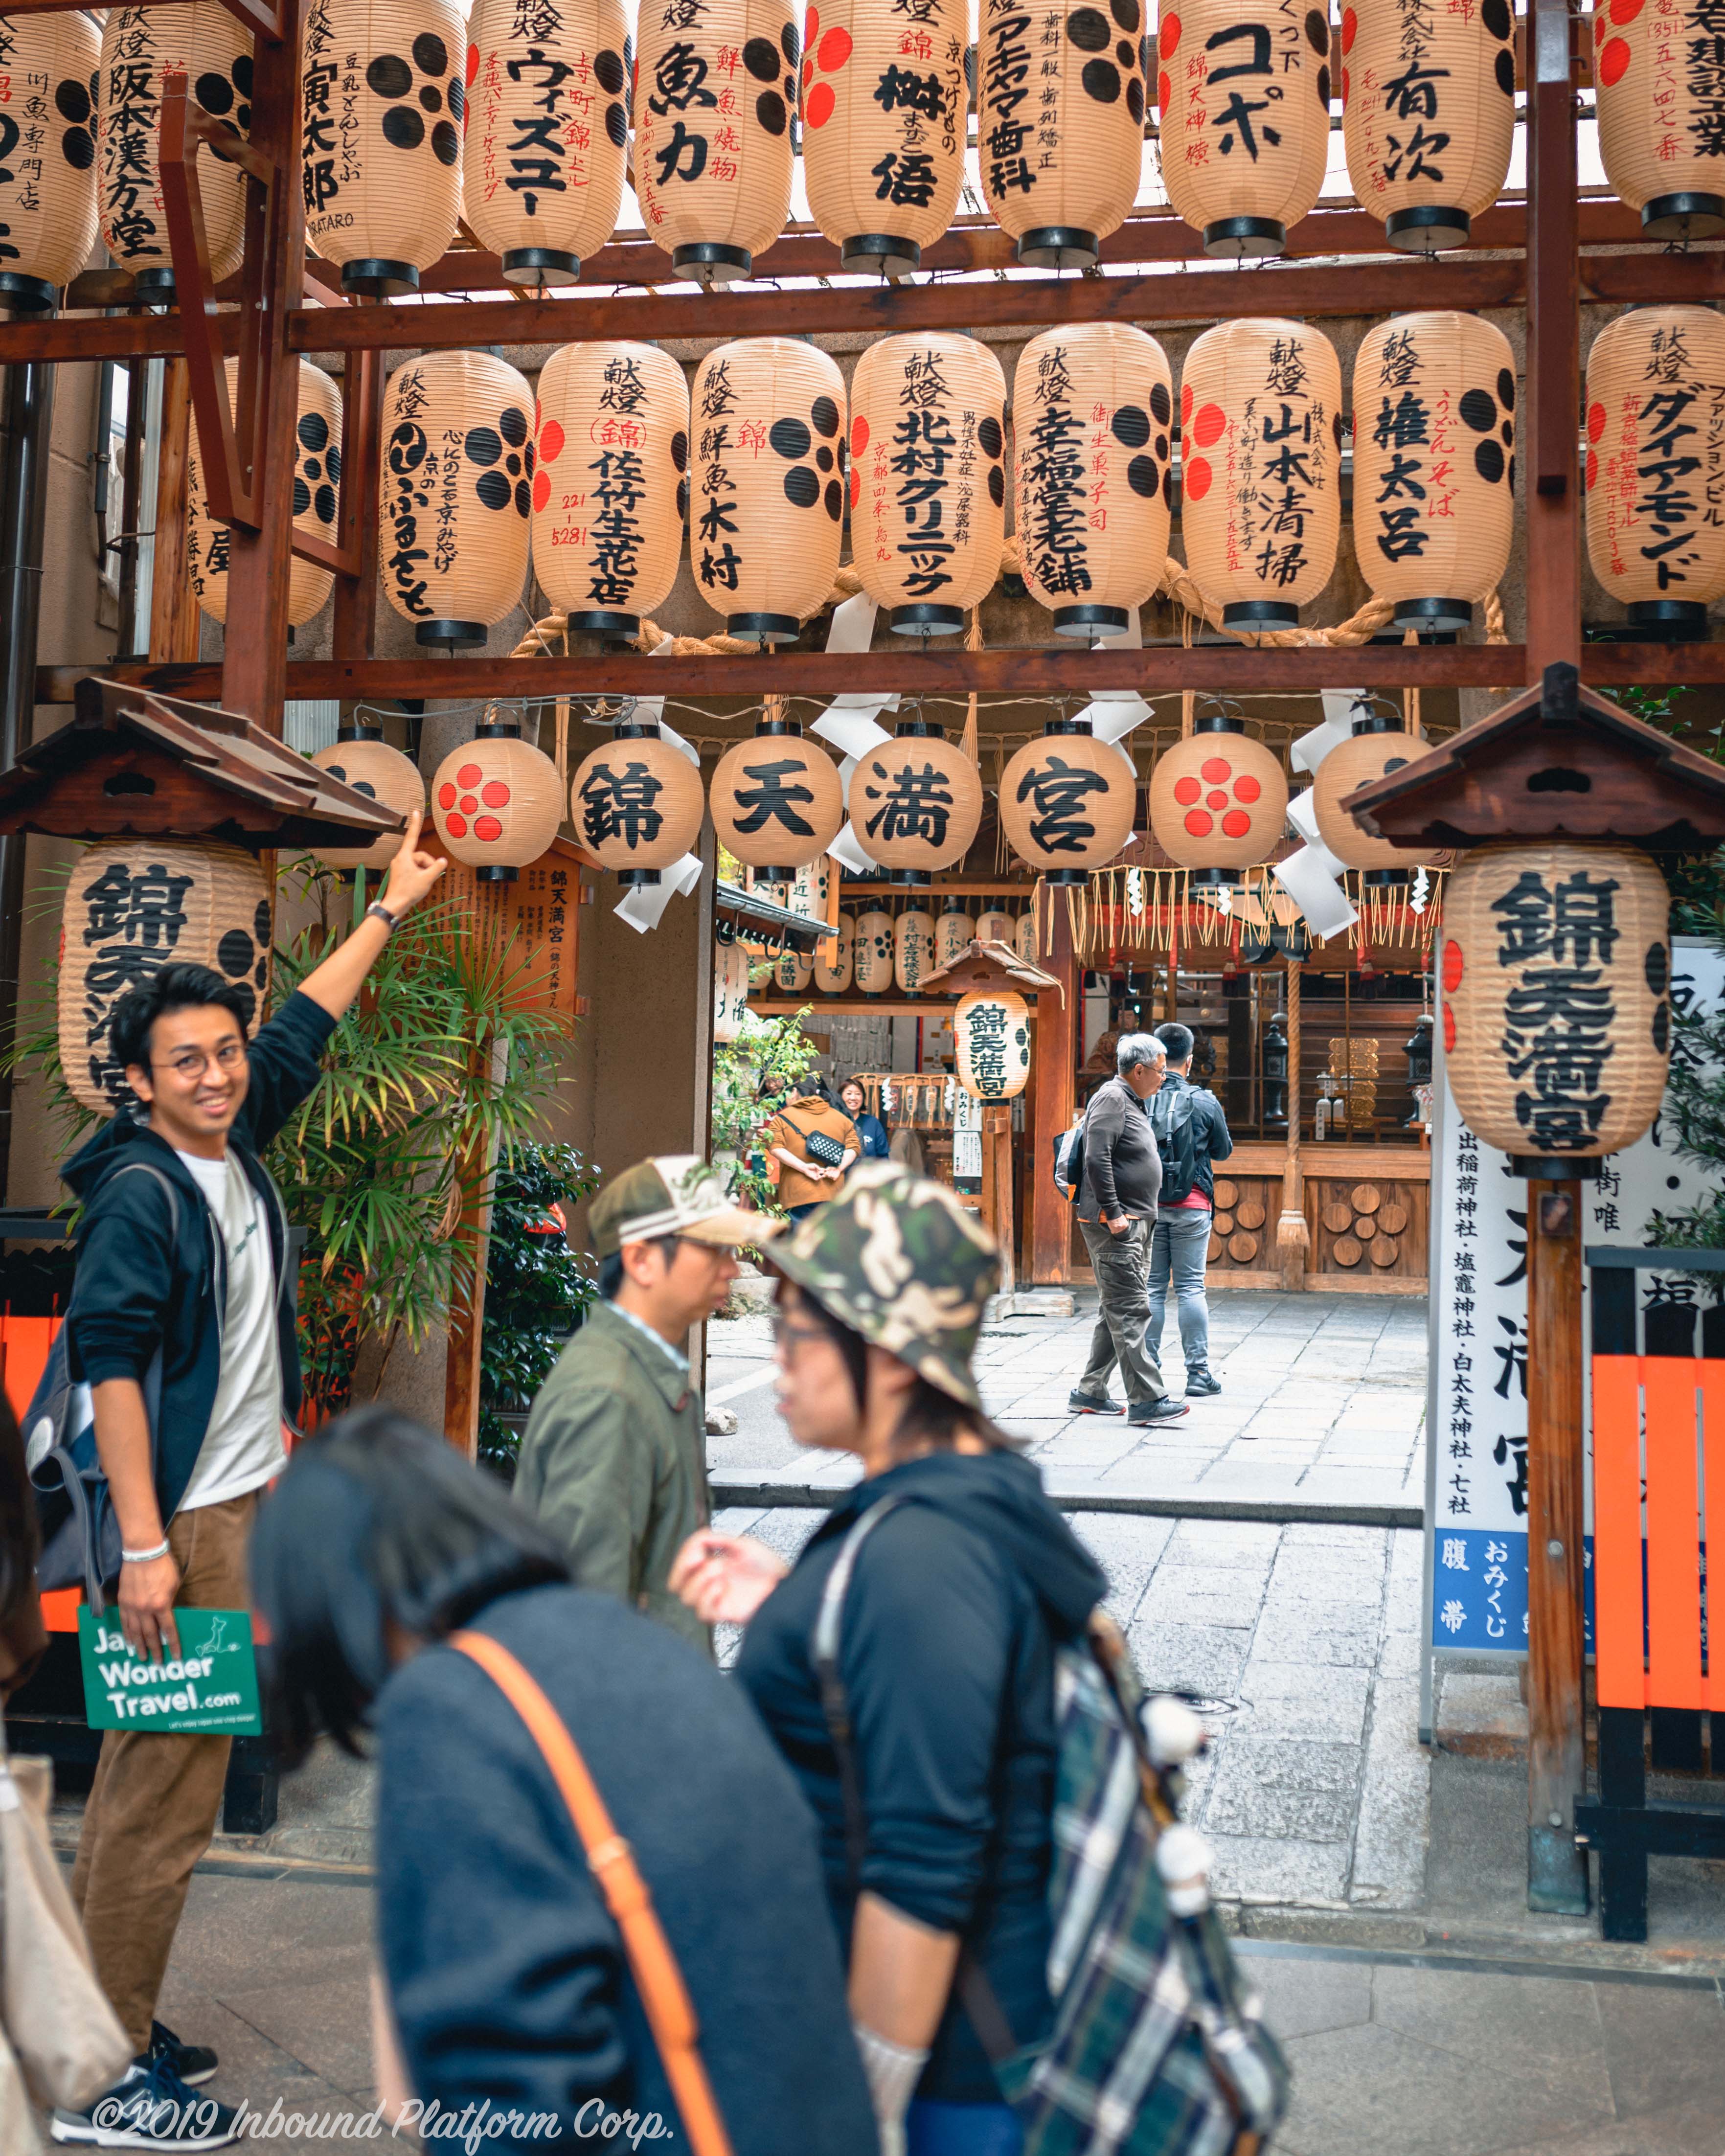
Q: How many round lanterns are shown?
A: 8